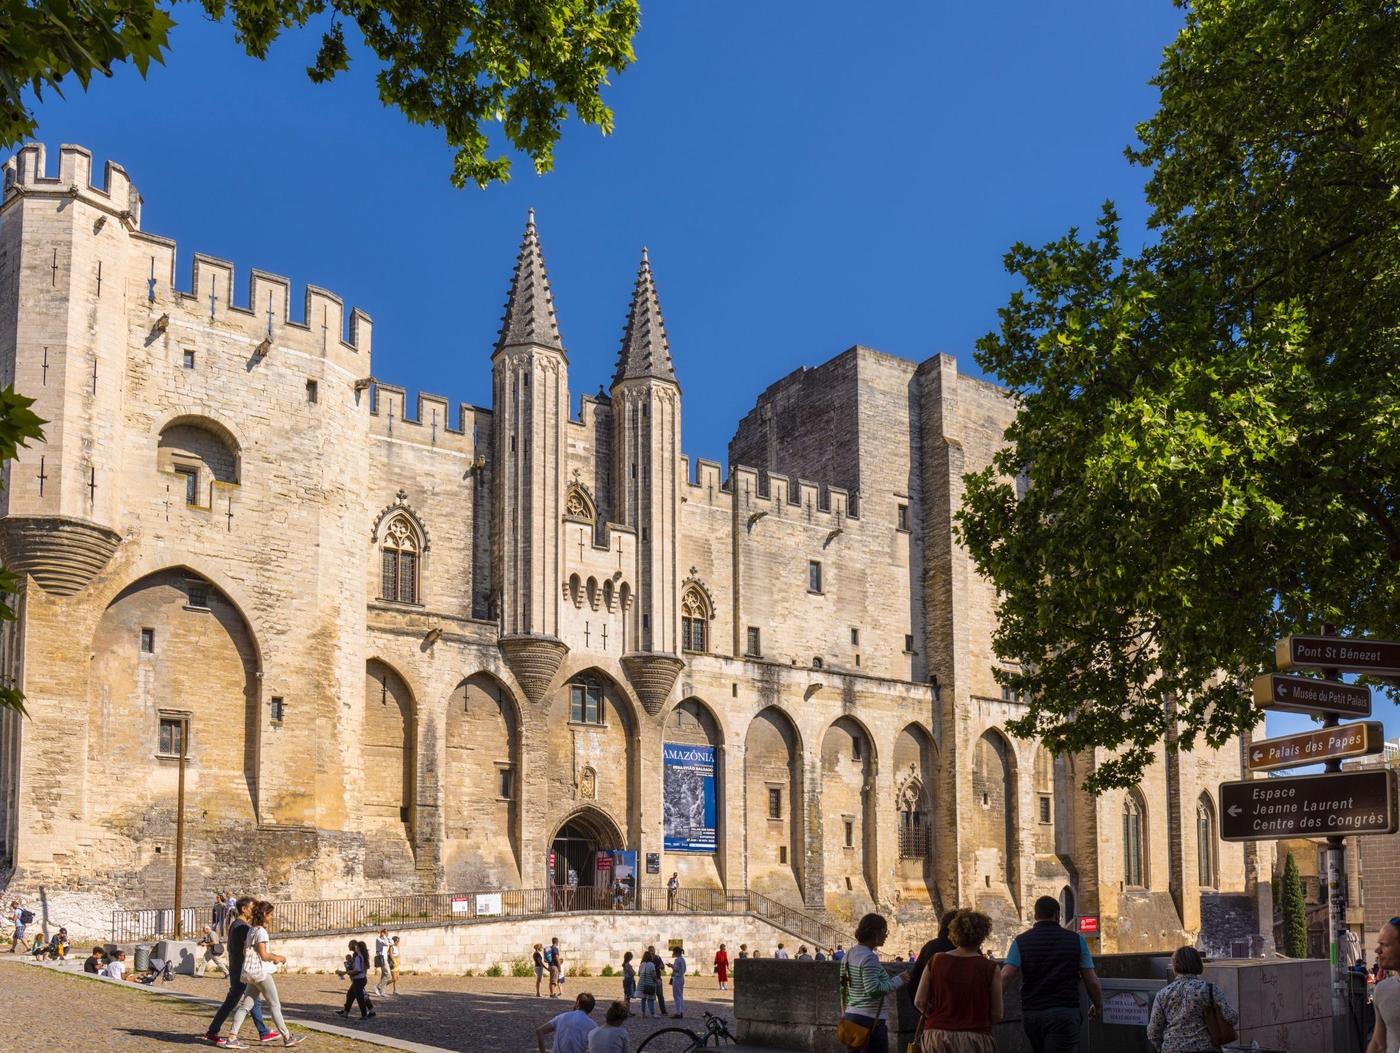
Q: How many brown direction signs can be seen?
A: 4